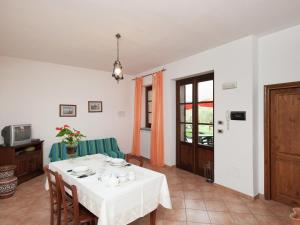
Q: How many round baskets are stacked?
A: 2